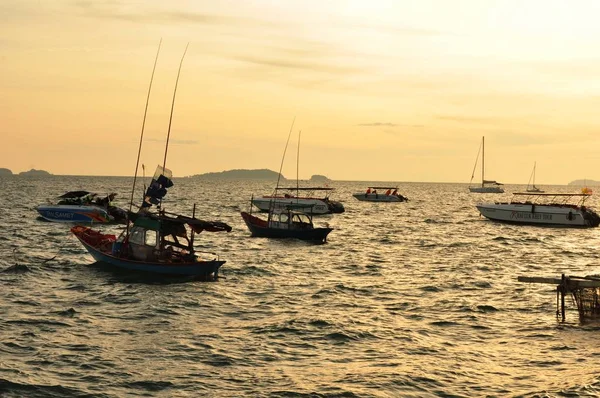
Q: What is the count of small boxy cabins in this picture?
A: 2